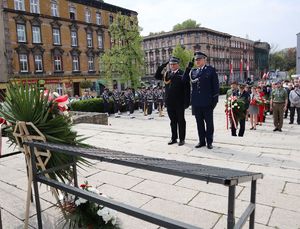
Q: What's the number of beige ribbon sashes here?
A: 0